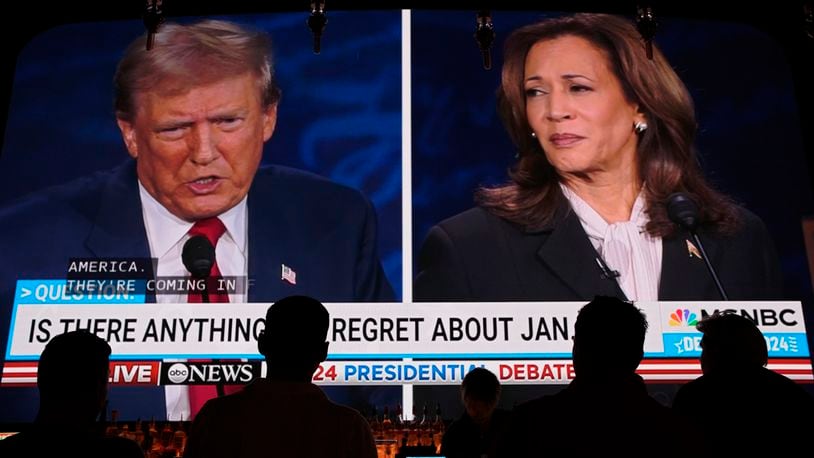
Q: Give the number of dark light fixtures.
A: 4